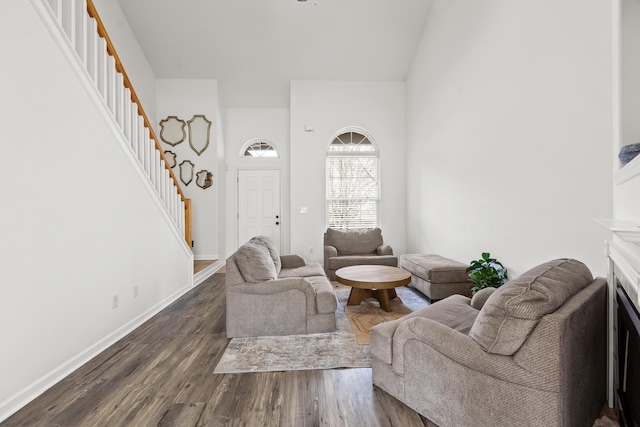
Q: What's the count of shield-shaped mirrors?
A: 5